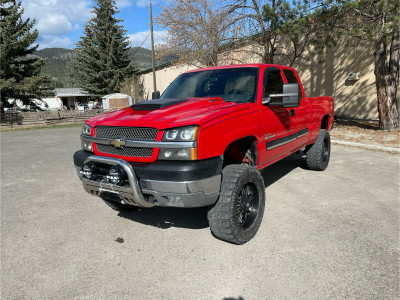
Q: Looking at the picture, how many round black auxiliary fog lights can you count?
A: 2